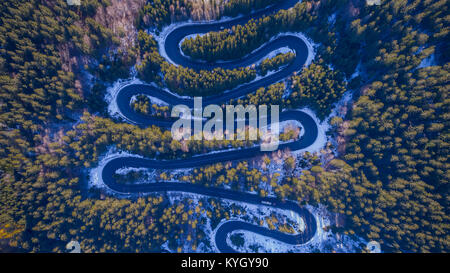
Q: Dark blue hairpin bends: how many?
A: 7